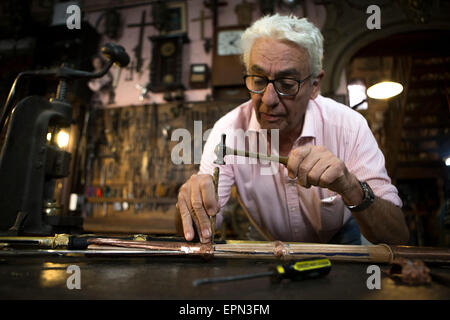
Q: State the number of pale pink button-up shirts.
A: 1